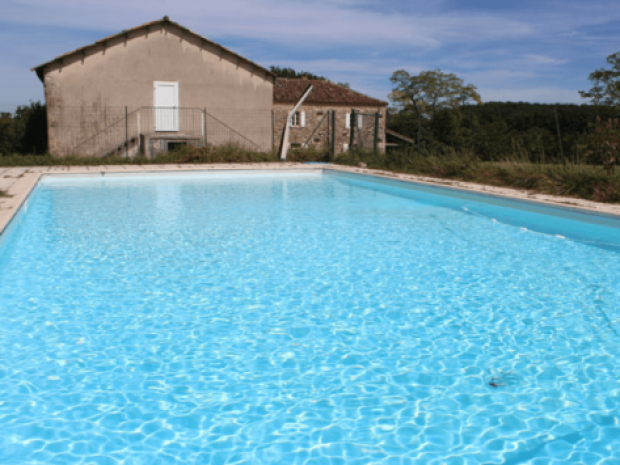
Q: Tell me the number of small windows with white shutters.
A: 2